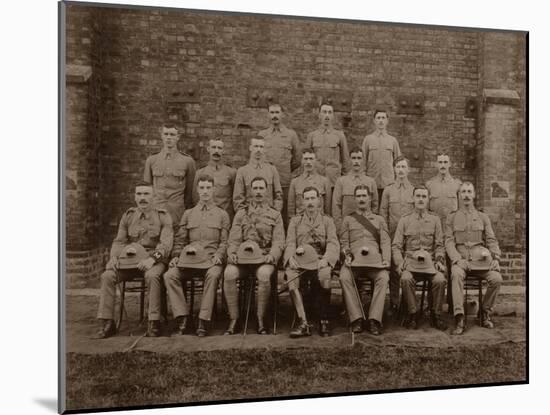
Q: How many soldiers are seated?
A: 7